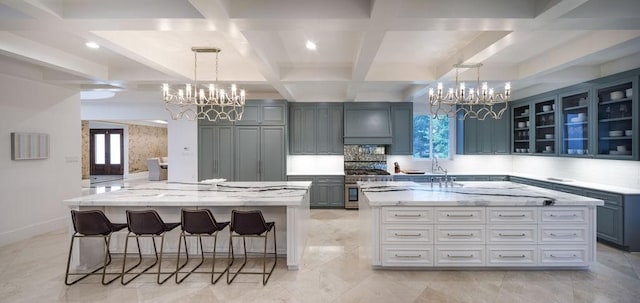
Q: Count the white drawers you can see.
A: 12